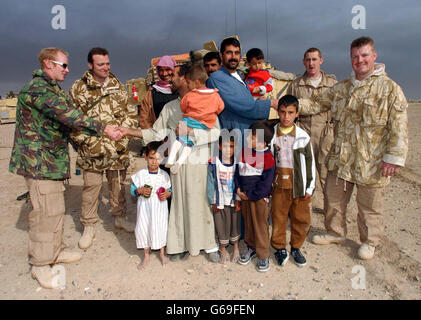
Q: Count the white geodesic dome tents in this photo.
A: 0